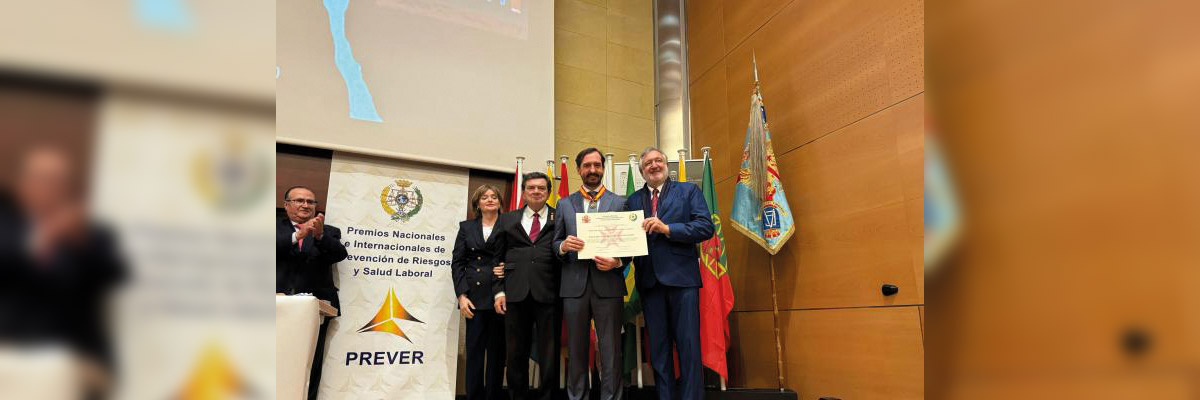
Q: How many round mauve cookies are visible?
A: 0